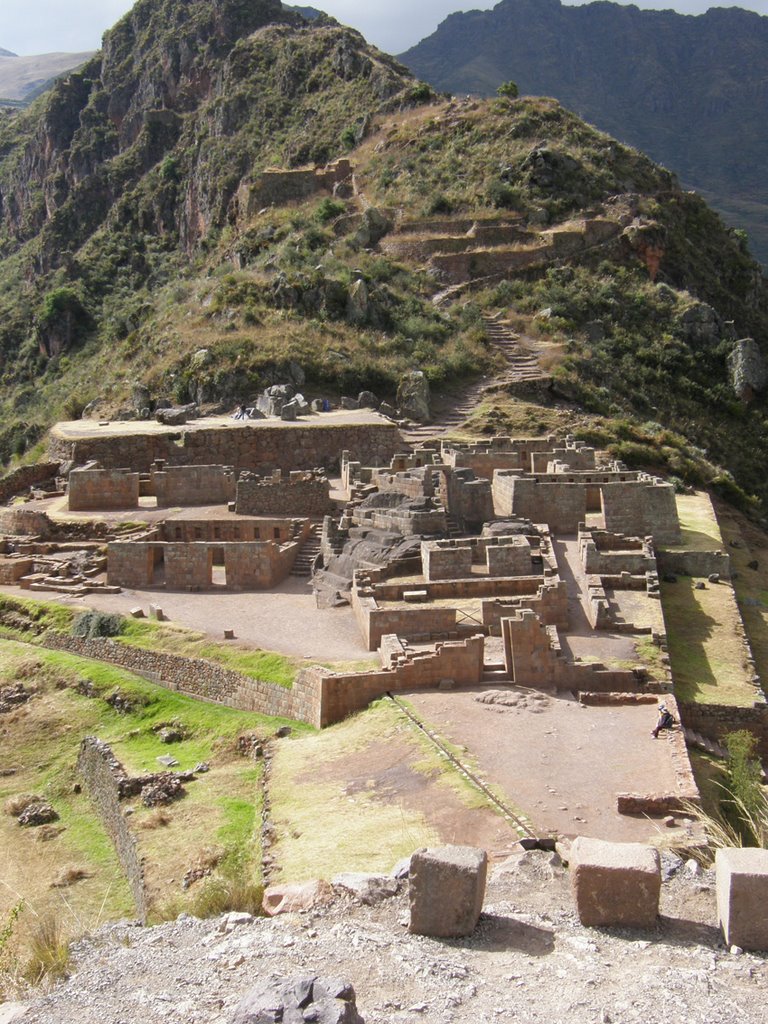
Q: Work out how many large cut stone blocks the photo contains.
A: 3